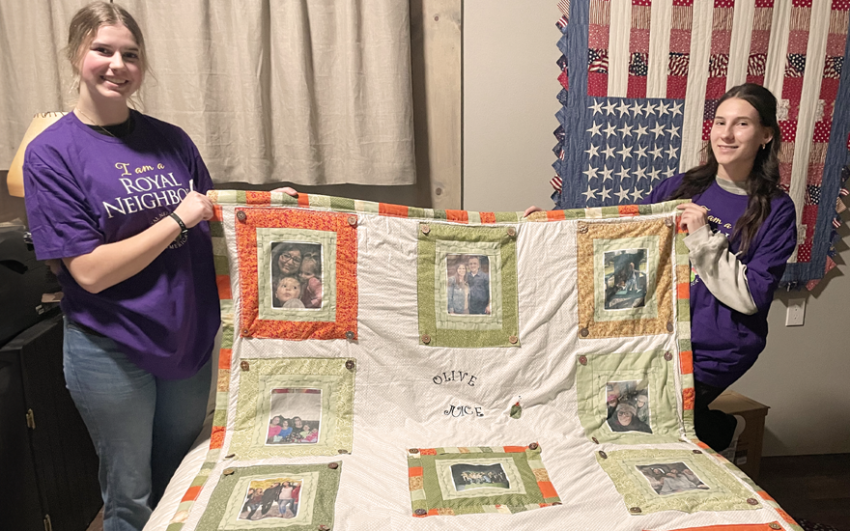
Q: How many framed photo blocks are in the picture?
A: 8